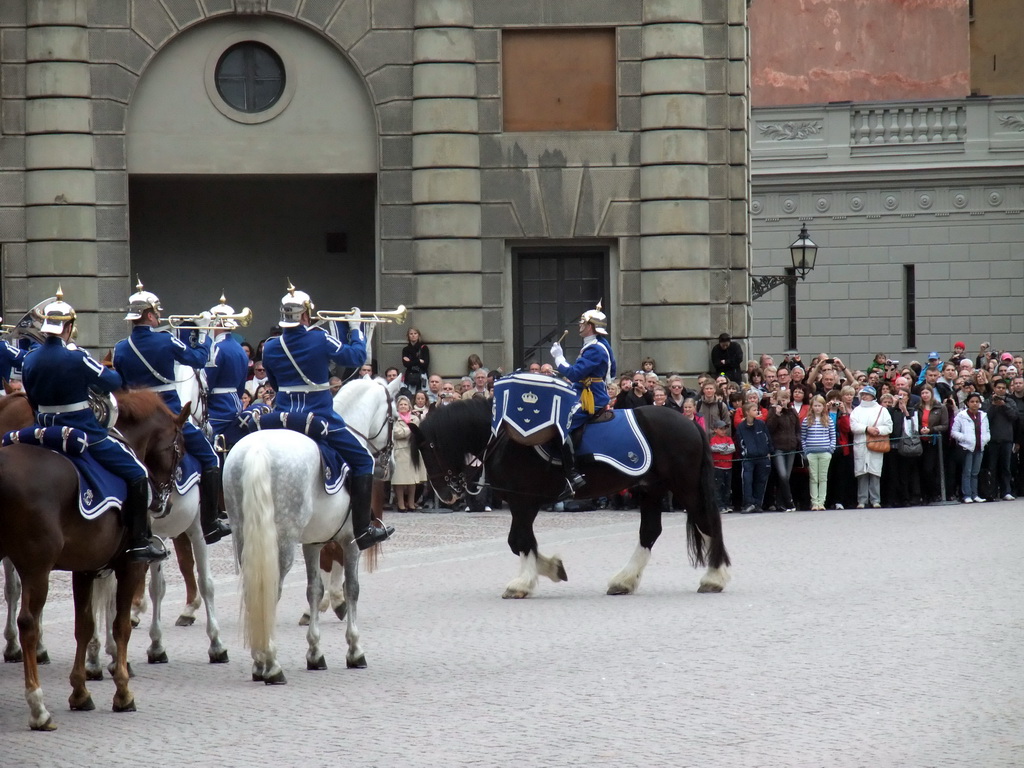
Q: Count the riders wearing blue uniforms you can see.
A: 6